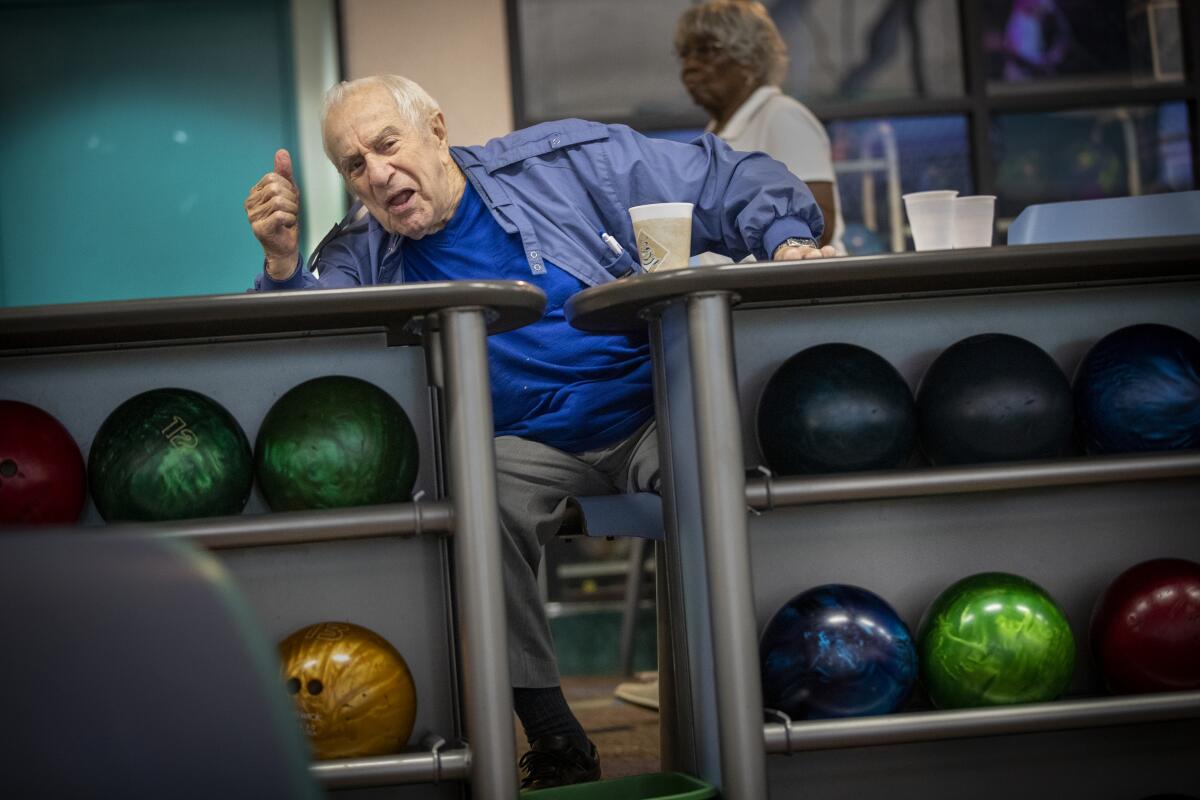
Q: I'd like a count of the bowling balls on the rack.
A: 10